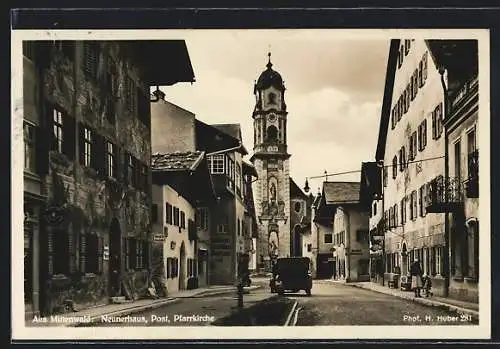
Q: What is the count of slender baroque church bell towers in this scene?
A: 1